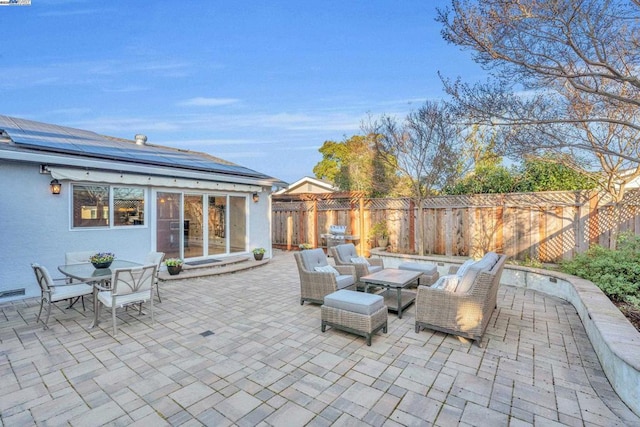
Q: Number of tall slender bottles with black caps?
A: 0